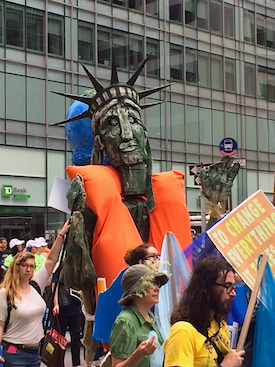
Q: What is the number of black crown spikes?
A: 7